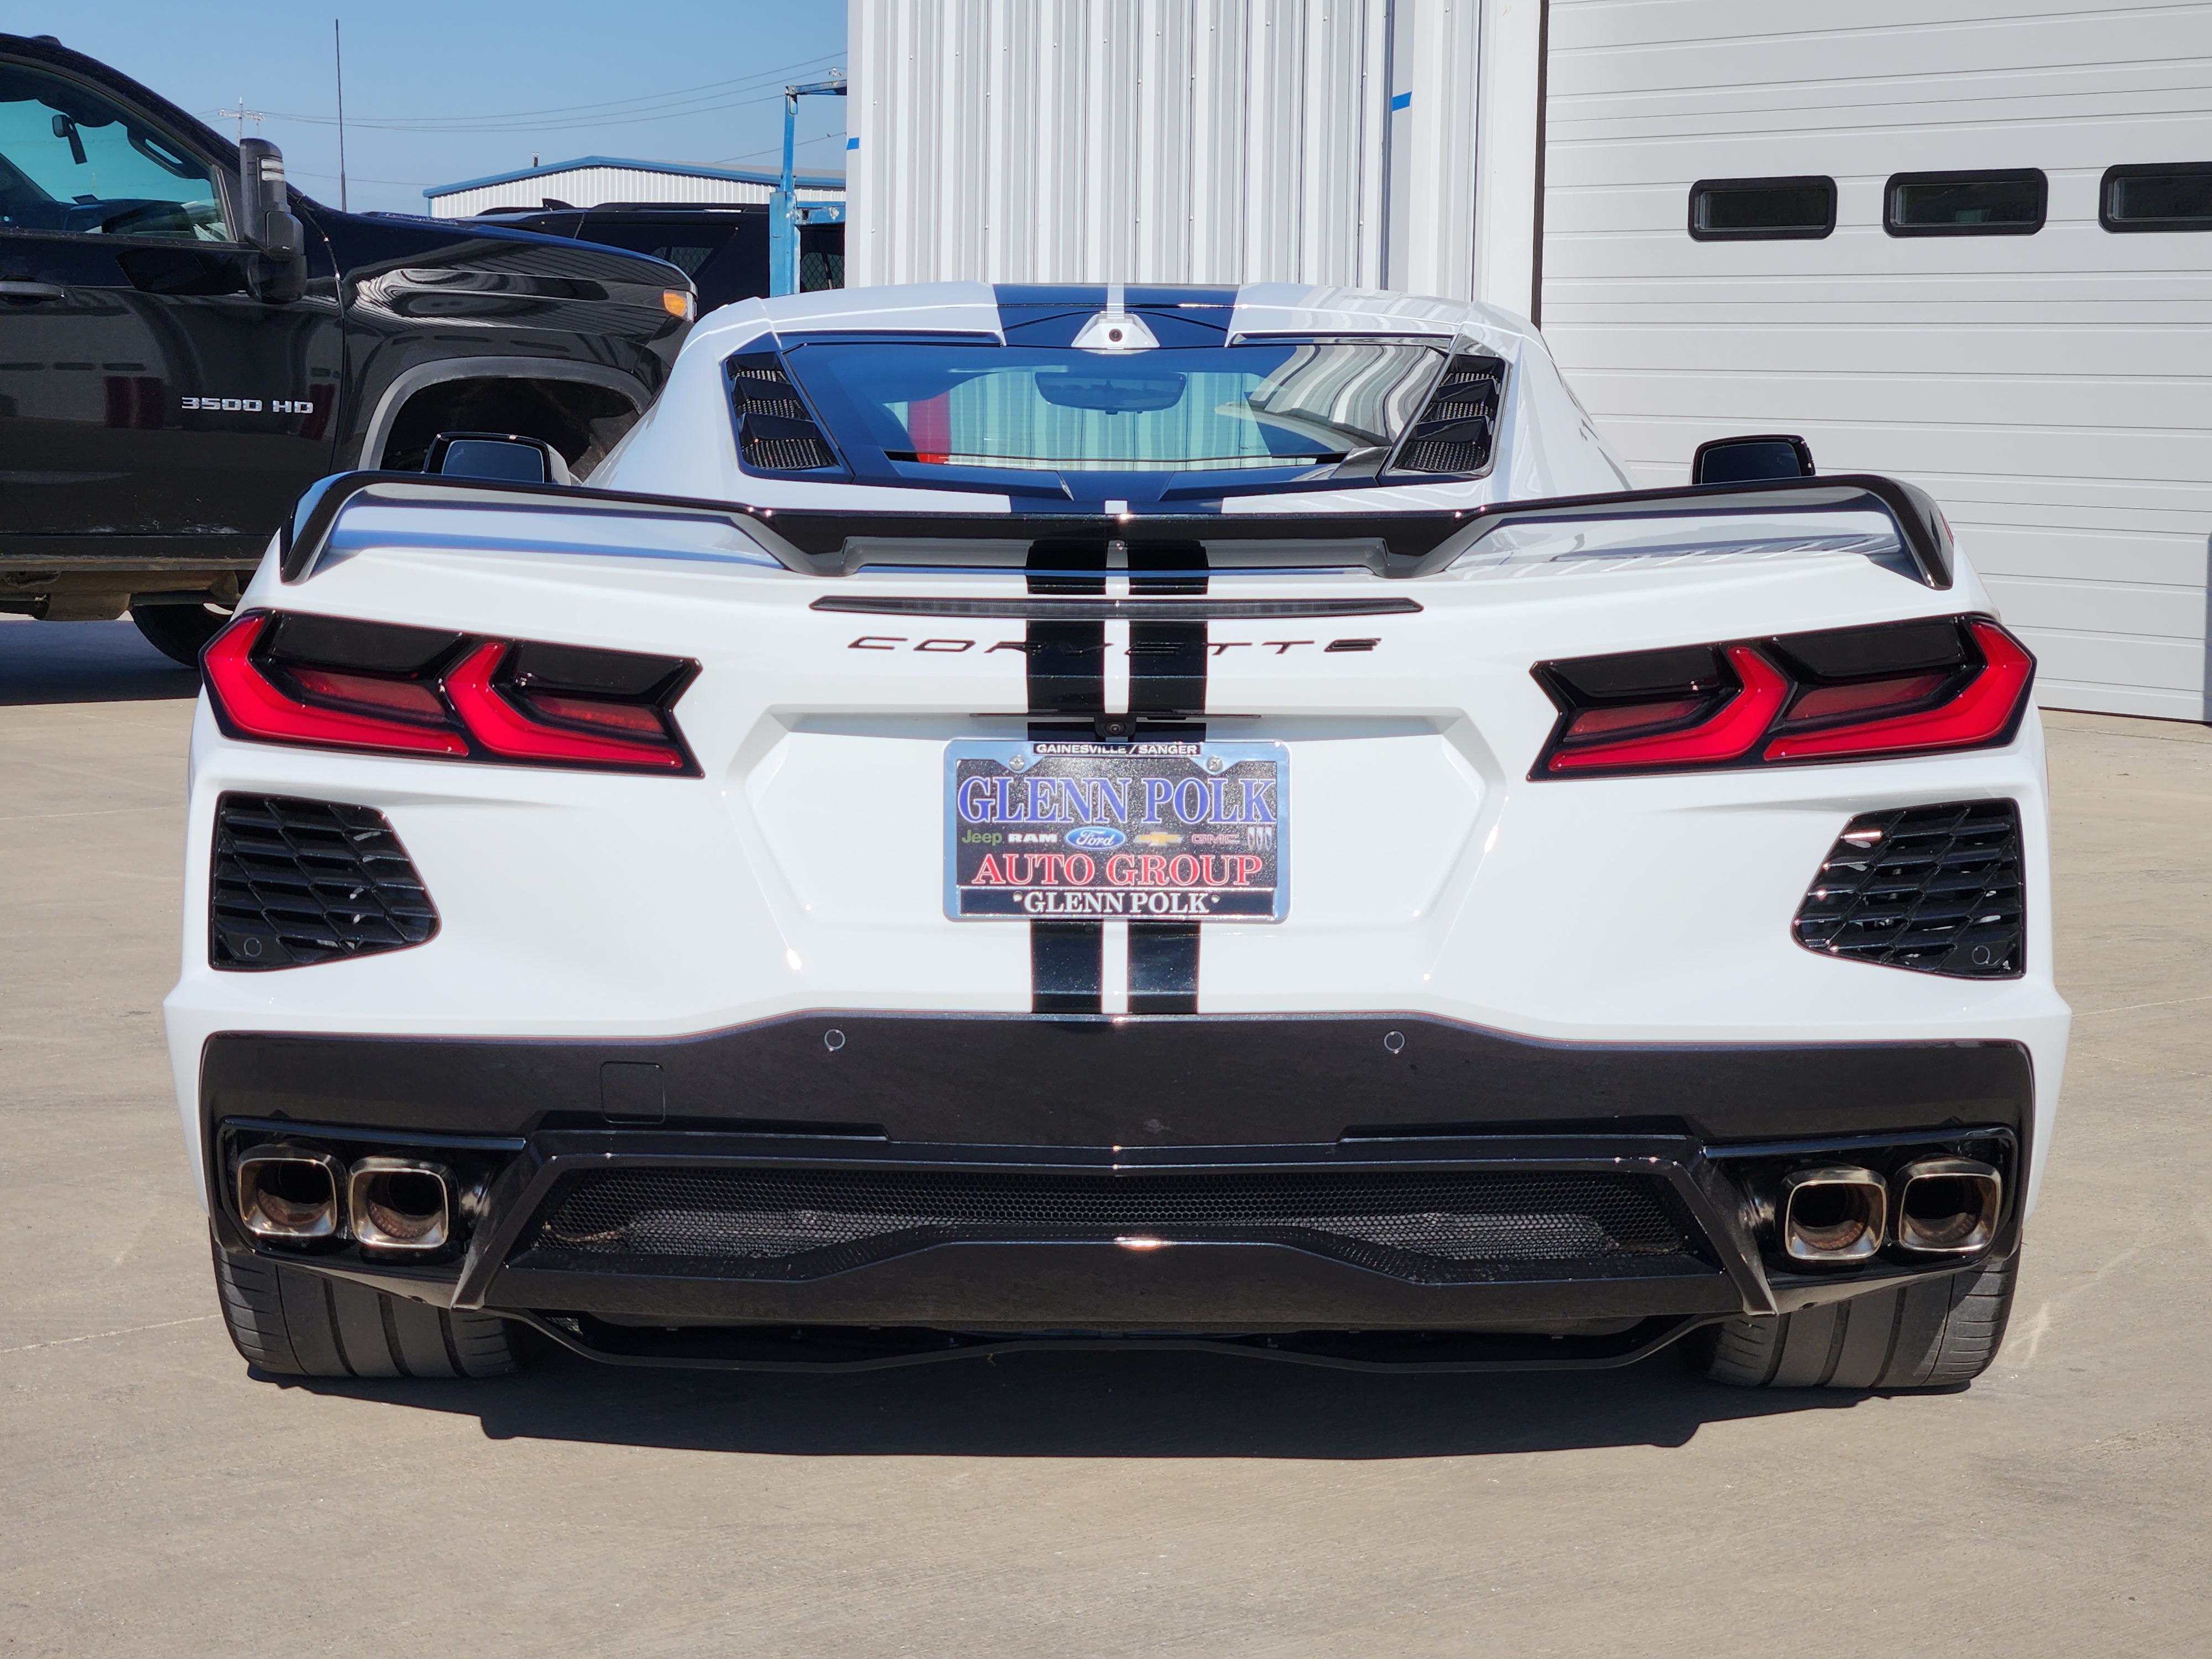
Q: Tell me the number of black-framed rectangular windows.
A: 3